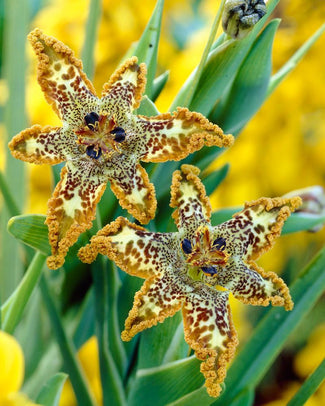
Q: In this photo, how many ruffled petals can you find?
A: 12